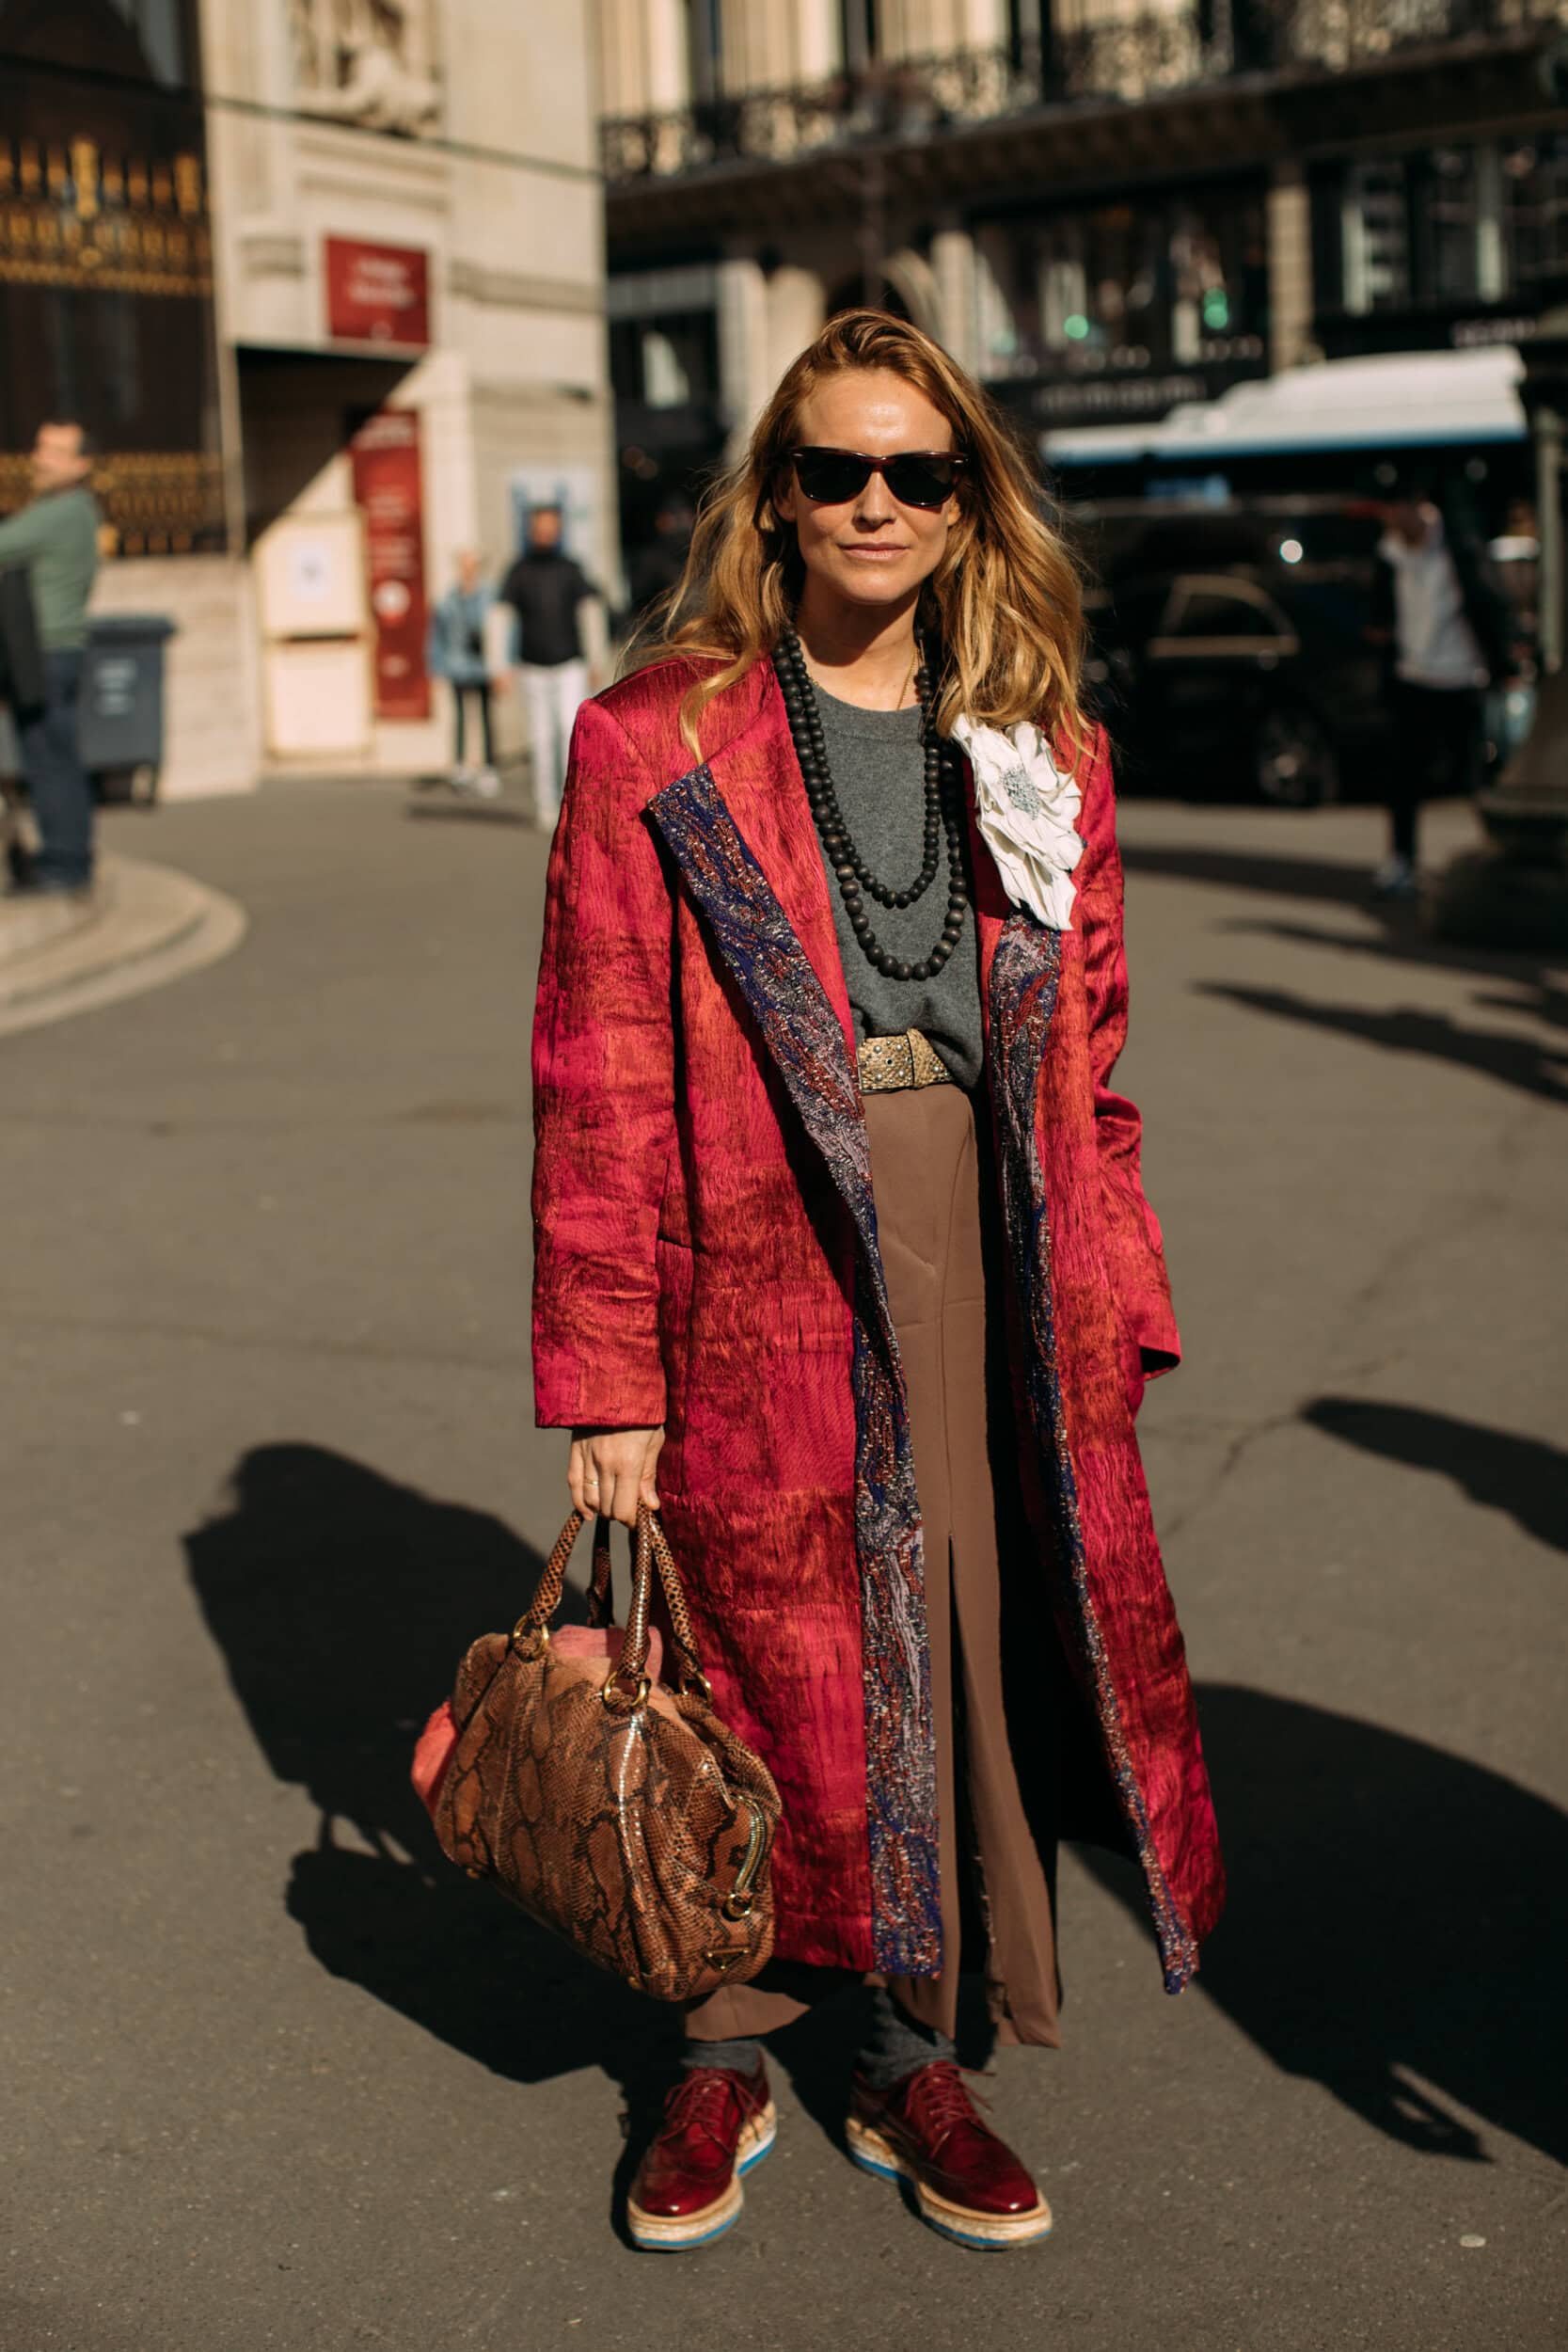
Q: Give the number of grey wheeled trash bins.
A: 1